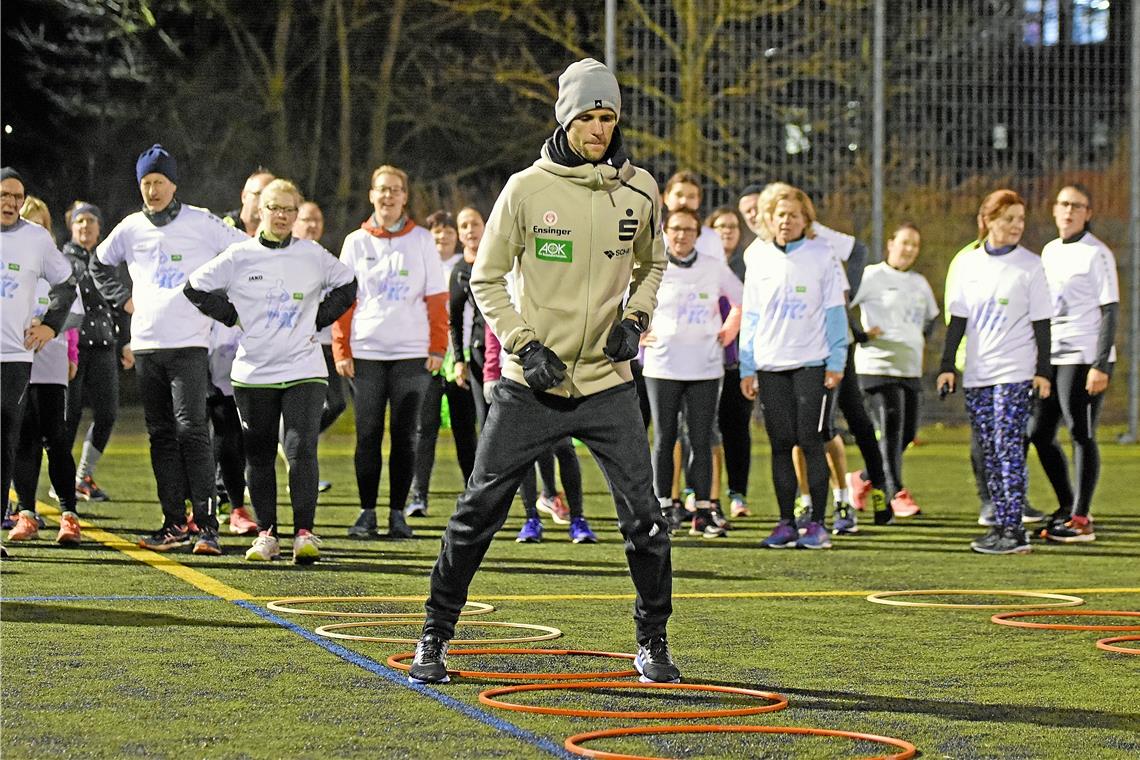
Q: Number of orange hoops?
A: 5